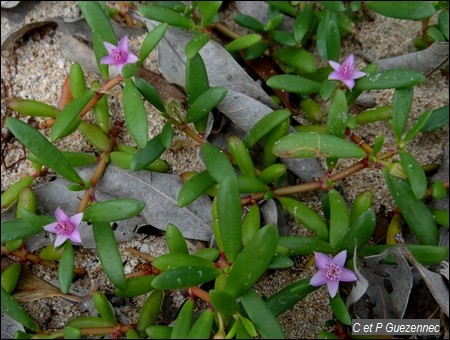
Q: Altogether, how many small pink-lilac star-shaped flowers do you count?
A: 4